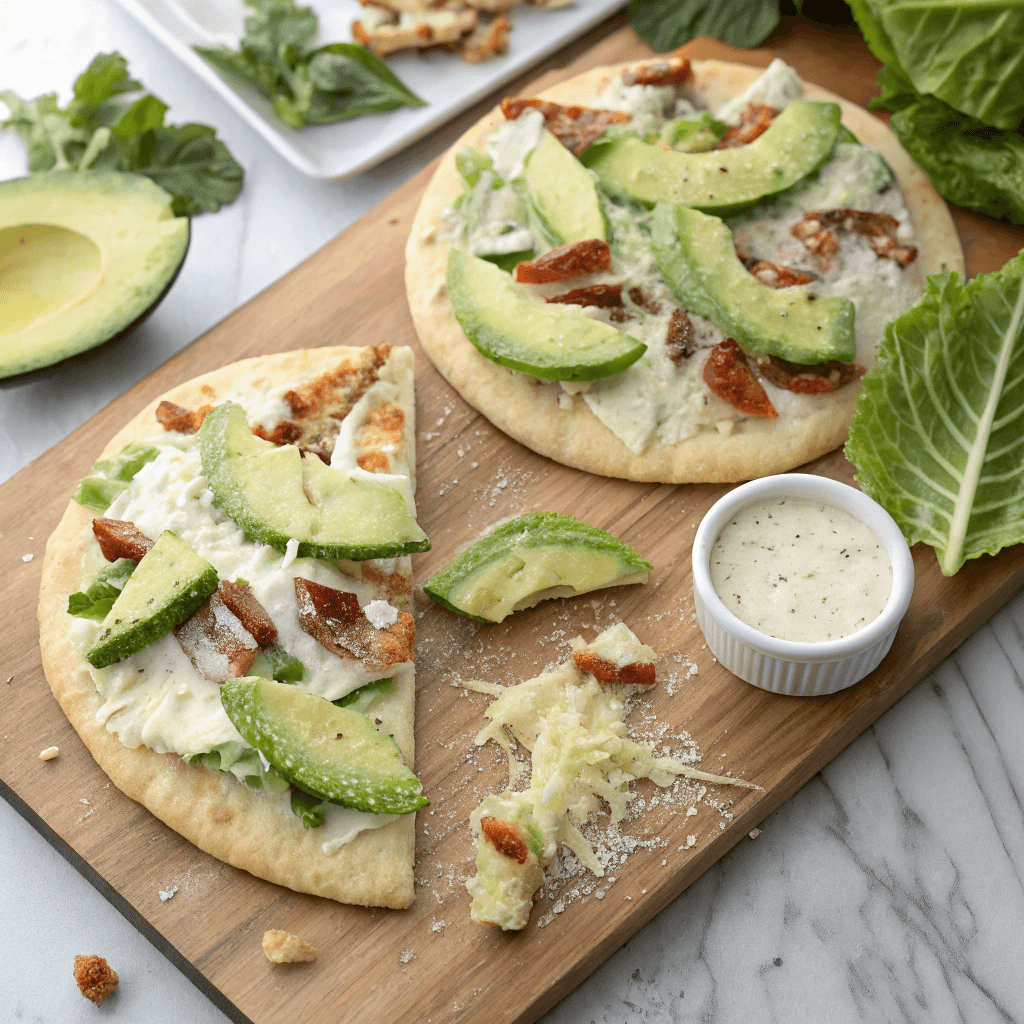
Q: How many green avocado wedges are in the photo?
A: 8